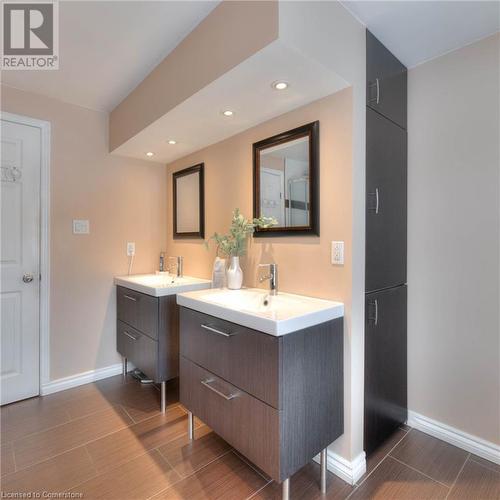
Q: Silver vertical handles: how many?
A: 3